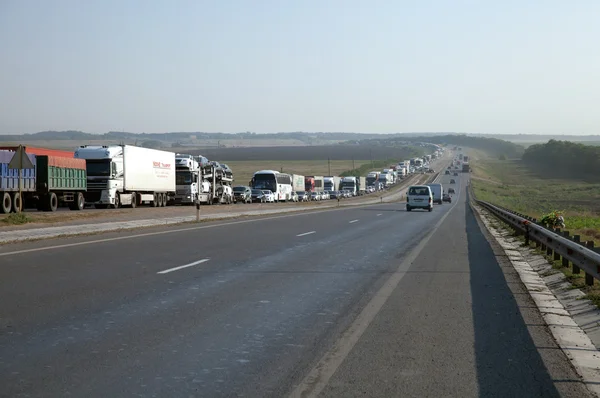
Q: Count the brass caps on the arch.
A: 0